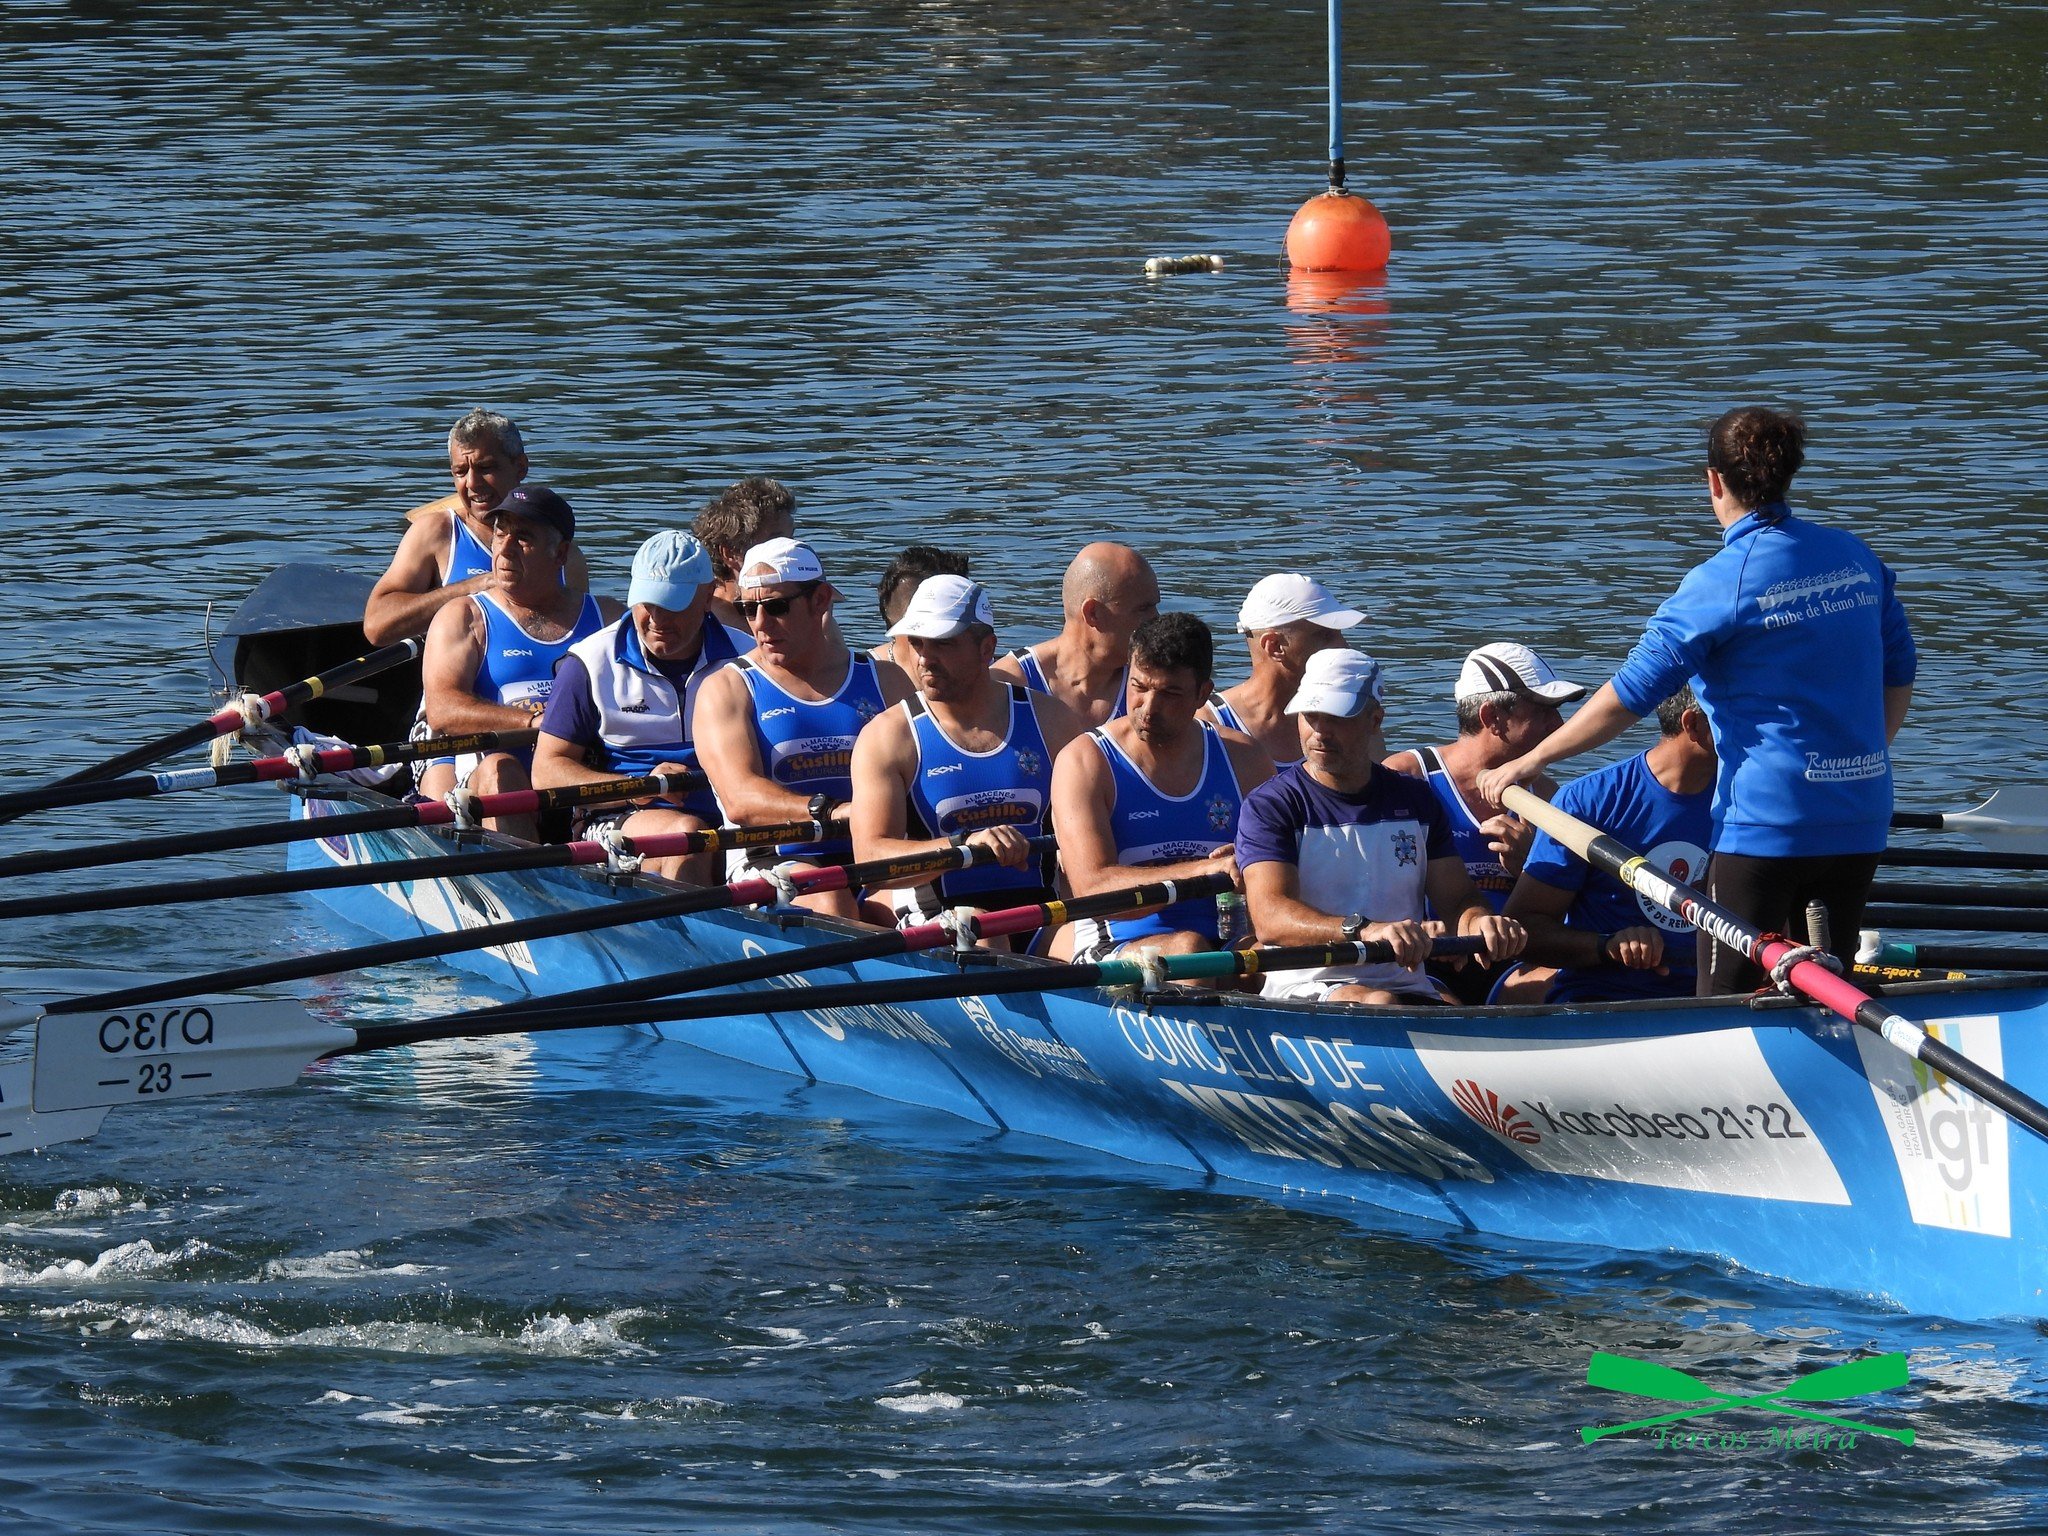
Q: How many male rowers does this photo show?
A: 13